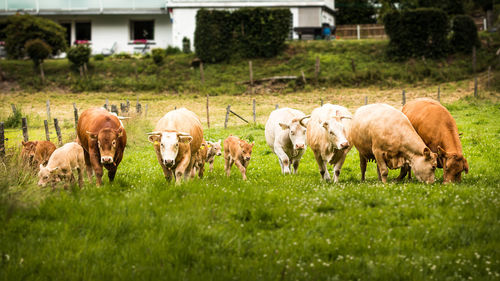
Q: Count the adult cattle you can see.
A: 6